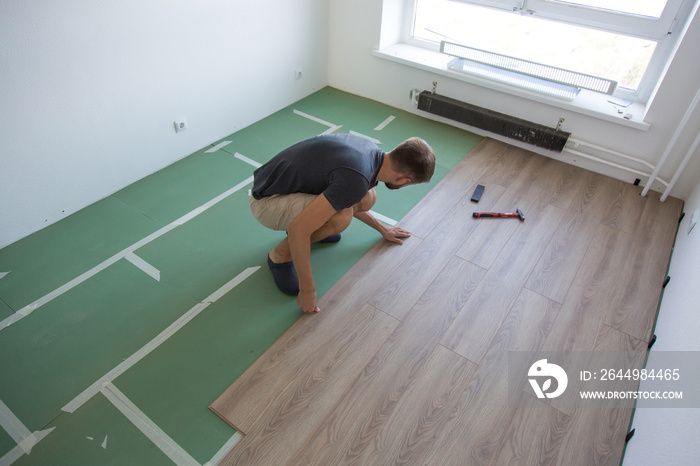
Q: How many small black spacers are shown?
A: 5